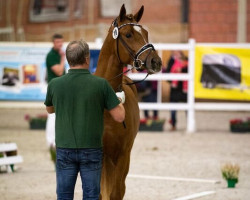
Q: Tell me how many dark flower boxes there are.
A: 3